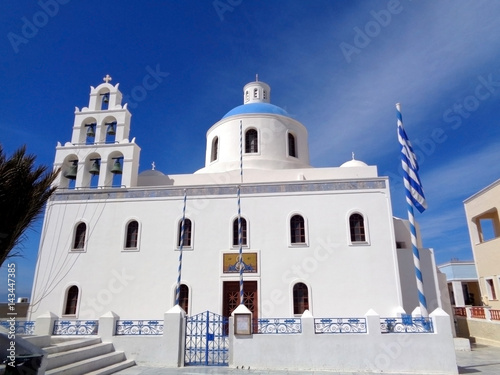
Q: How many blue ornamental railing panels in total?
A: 6